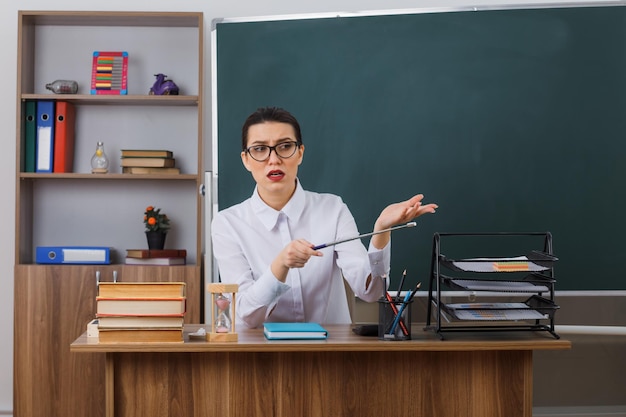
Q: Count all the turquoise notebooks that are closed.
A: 1